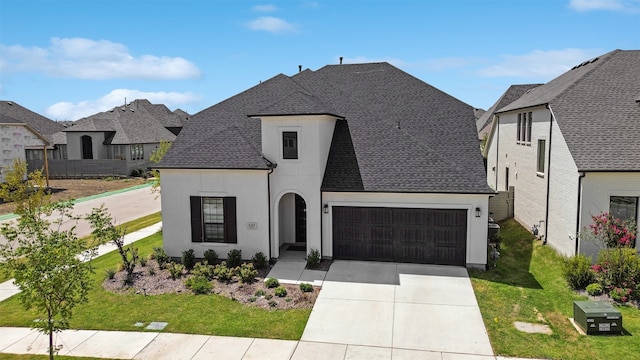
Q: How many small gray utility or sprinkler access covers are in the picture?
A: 2